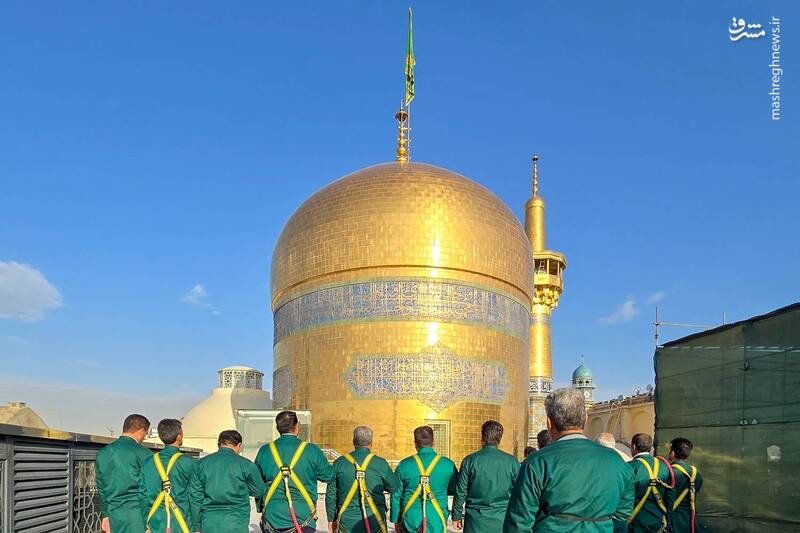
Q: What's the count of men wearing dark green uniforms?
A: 10